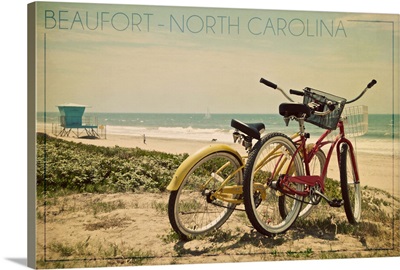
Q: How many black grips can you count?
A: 3